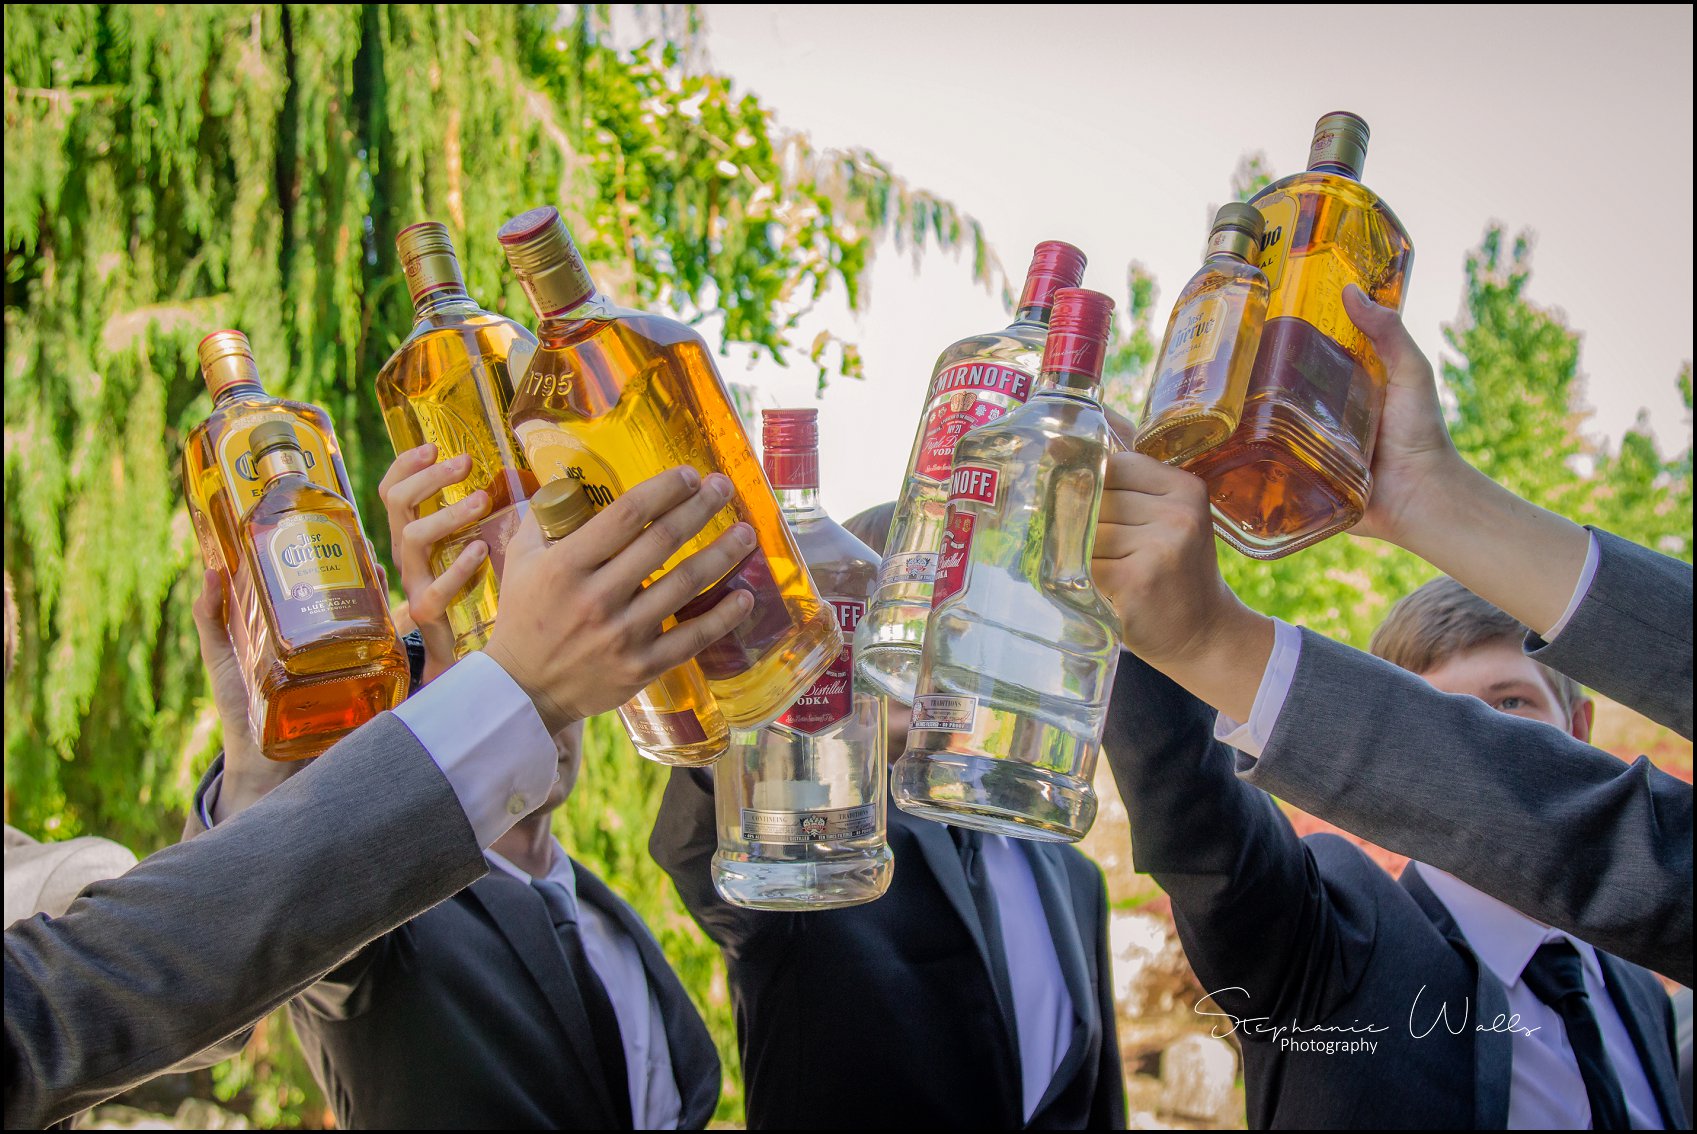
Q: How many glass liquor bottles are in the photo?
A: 10